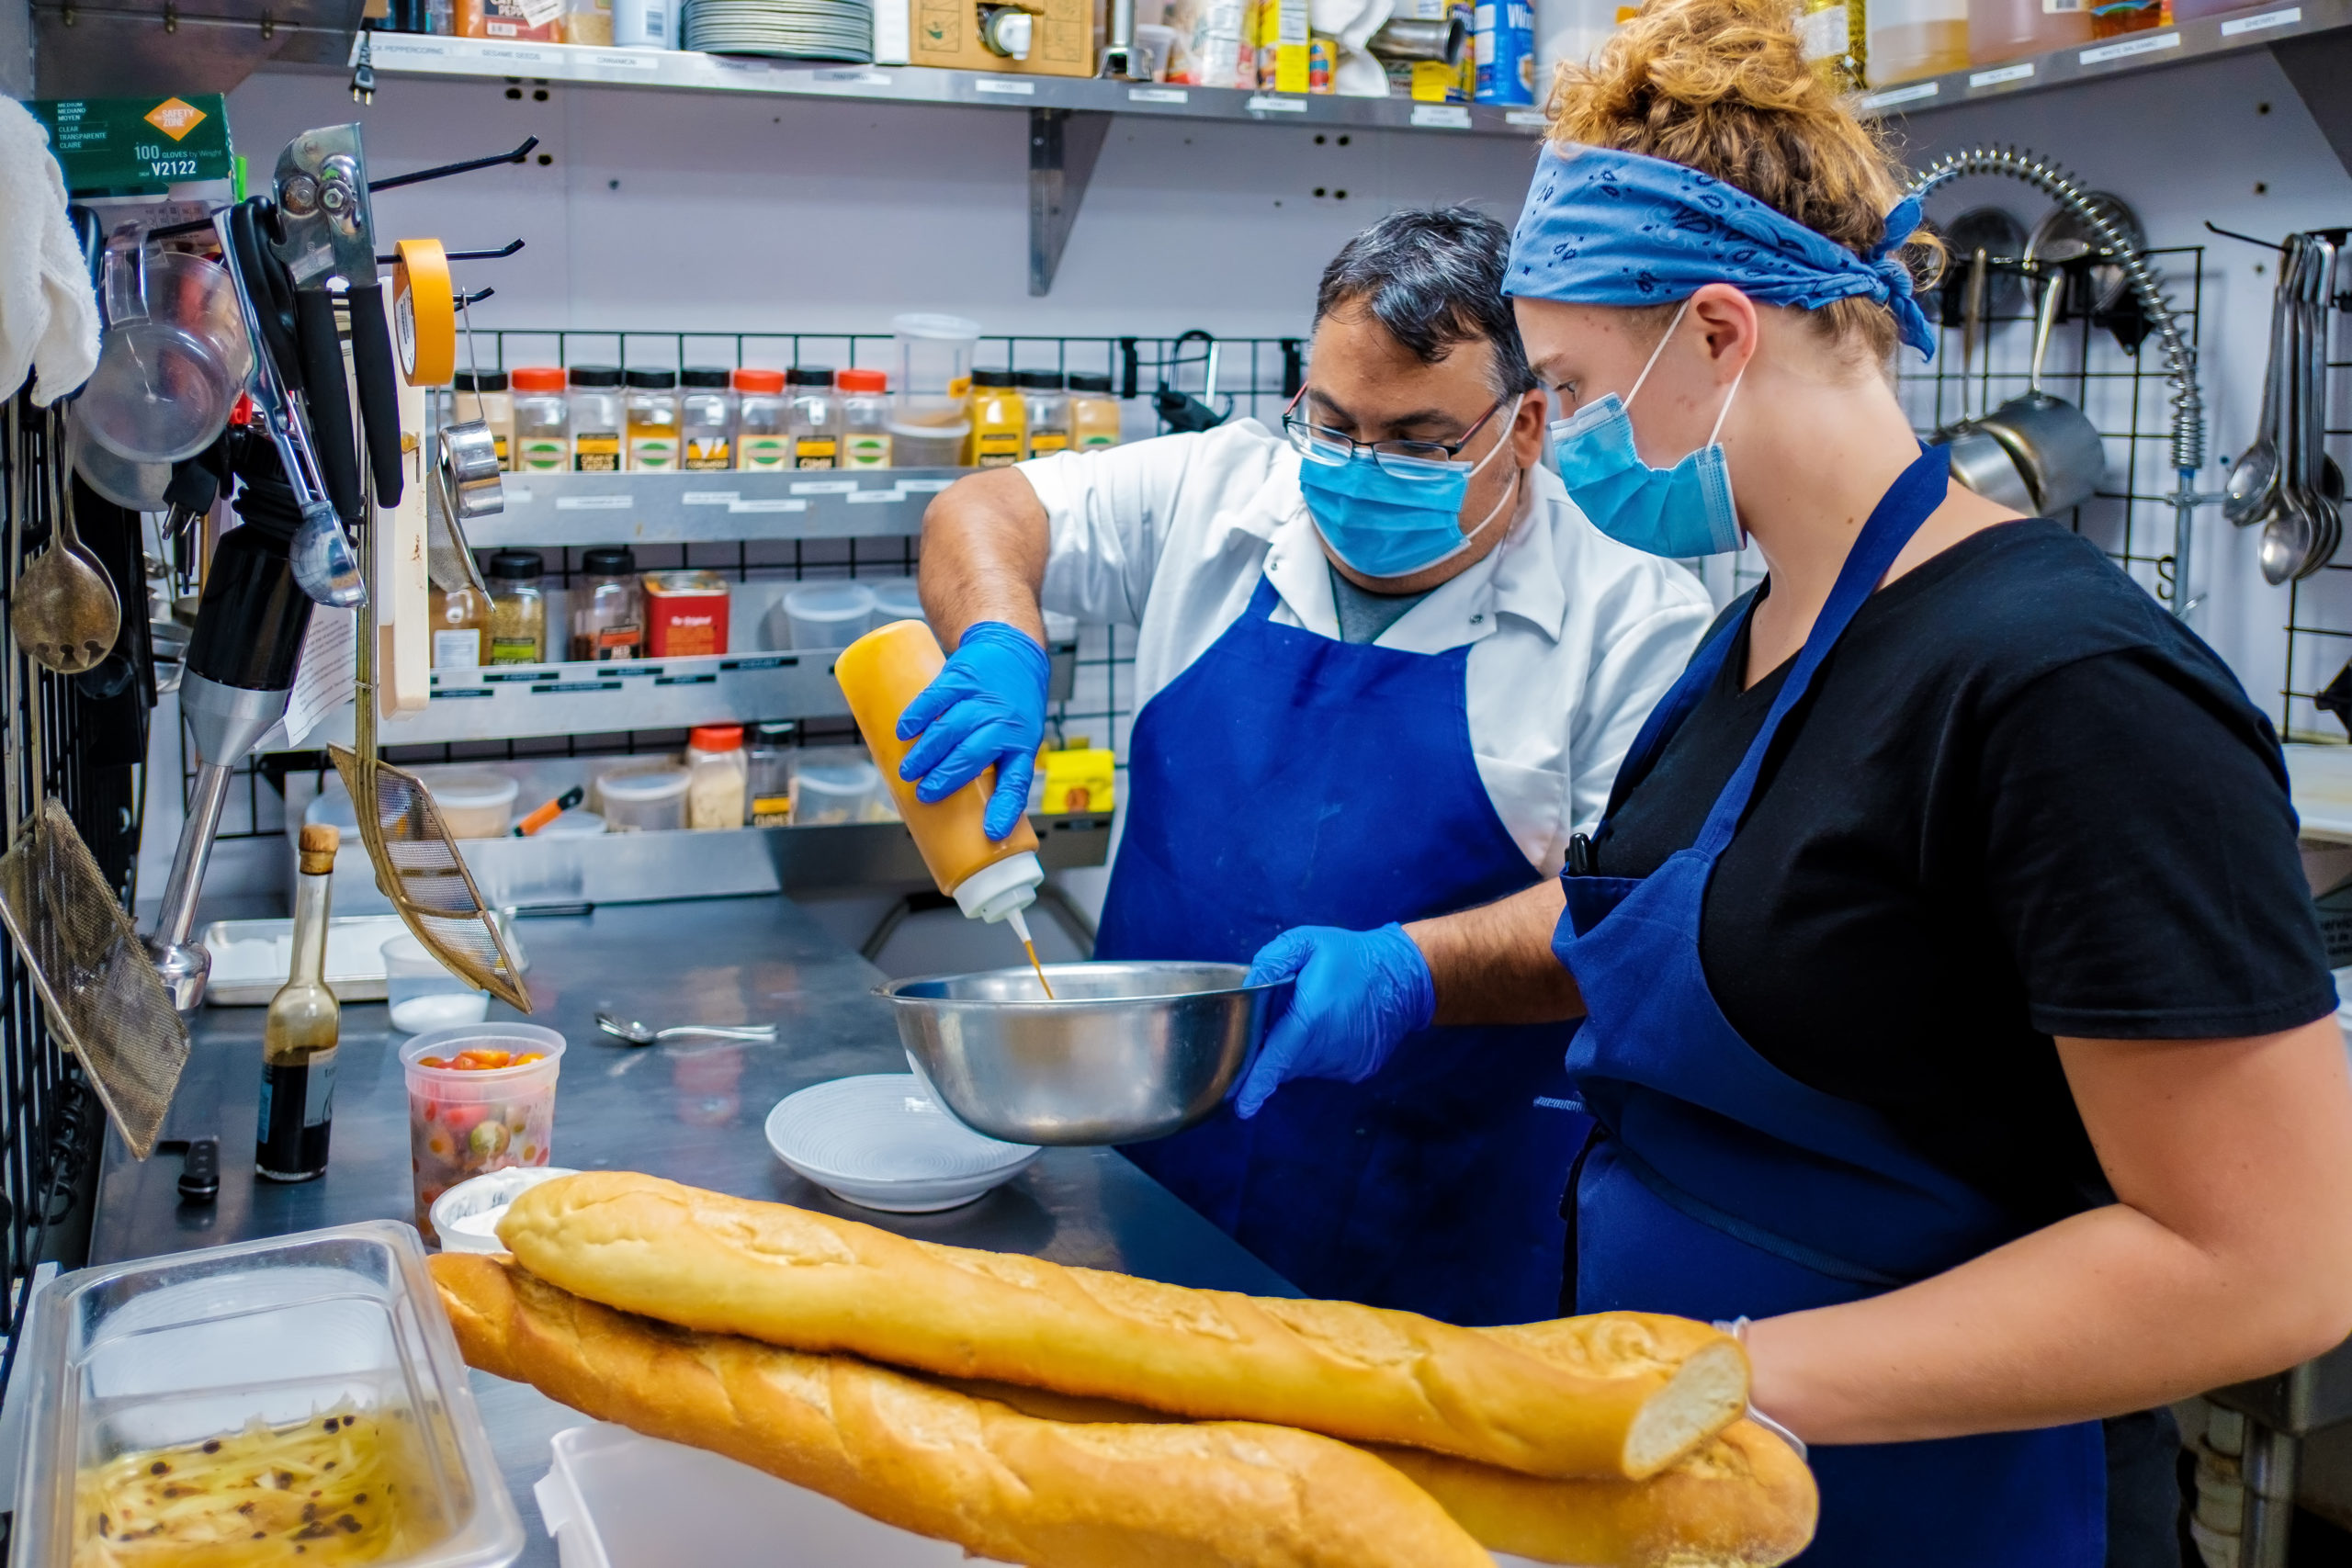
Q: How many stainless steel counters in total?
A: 1